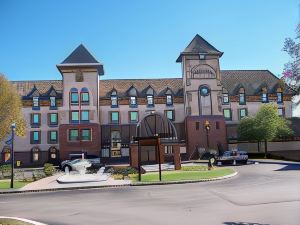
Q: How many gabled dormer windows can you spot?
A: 10